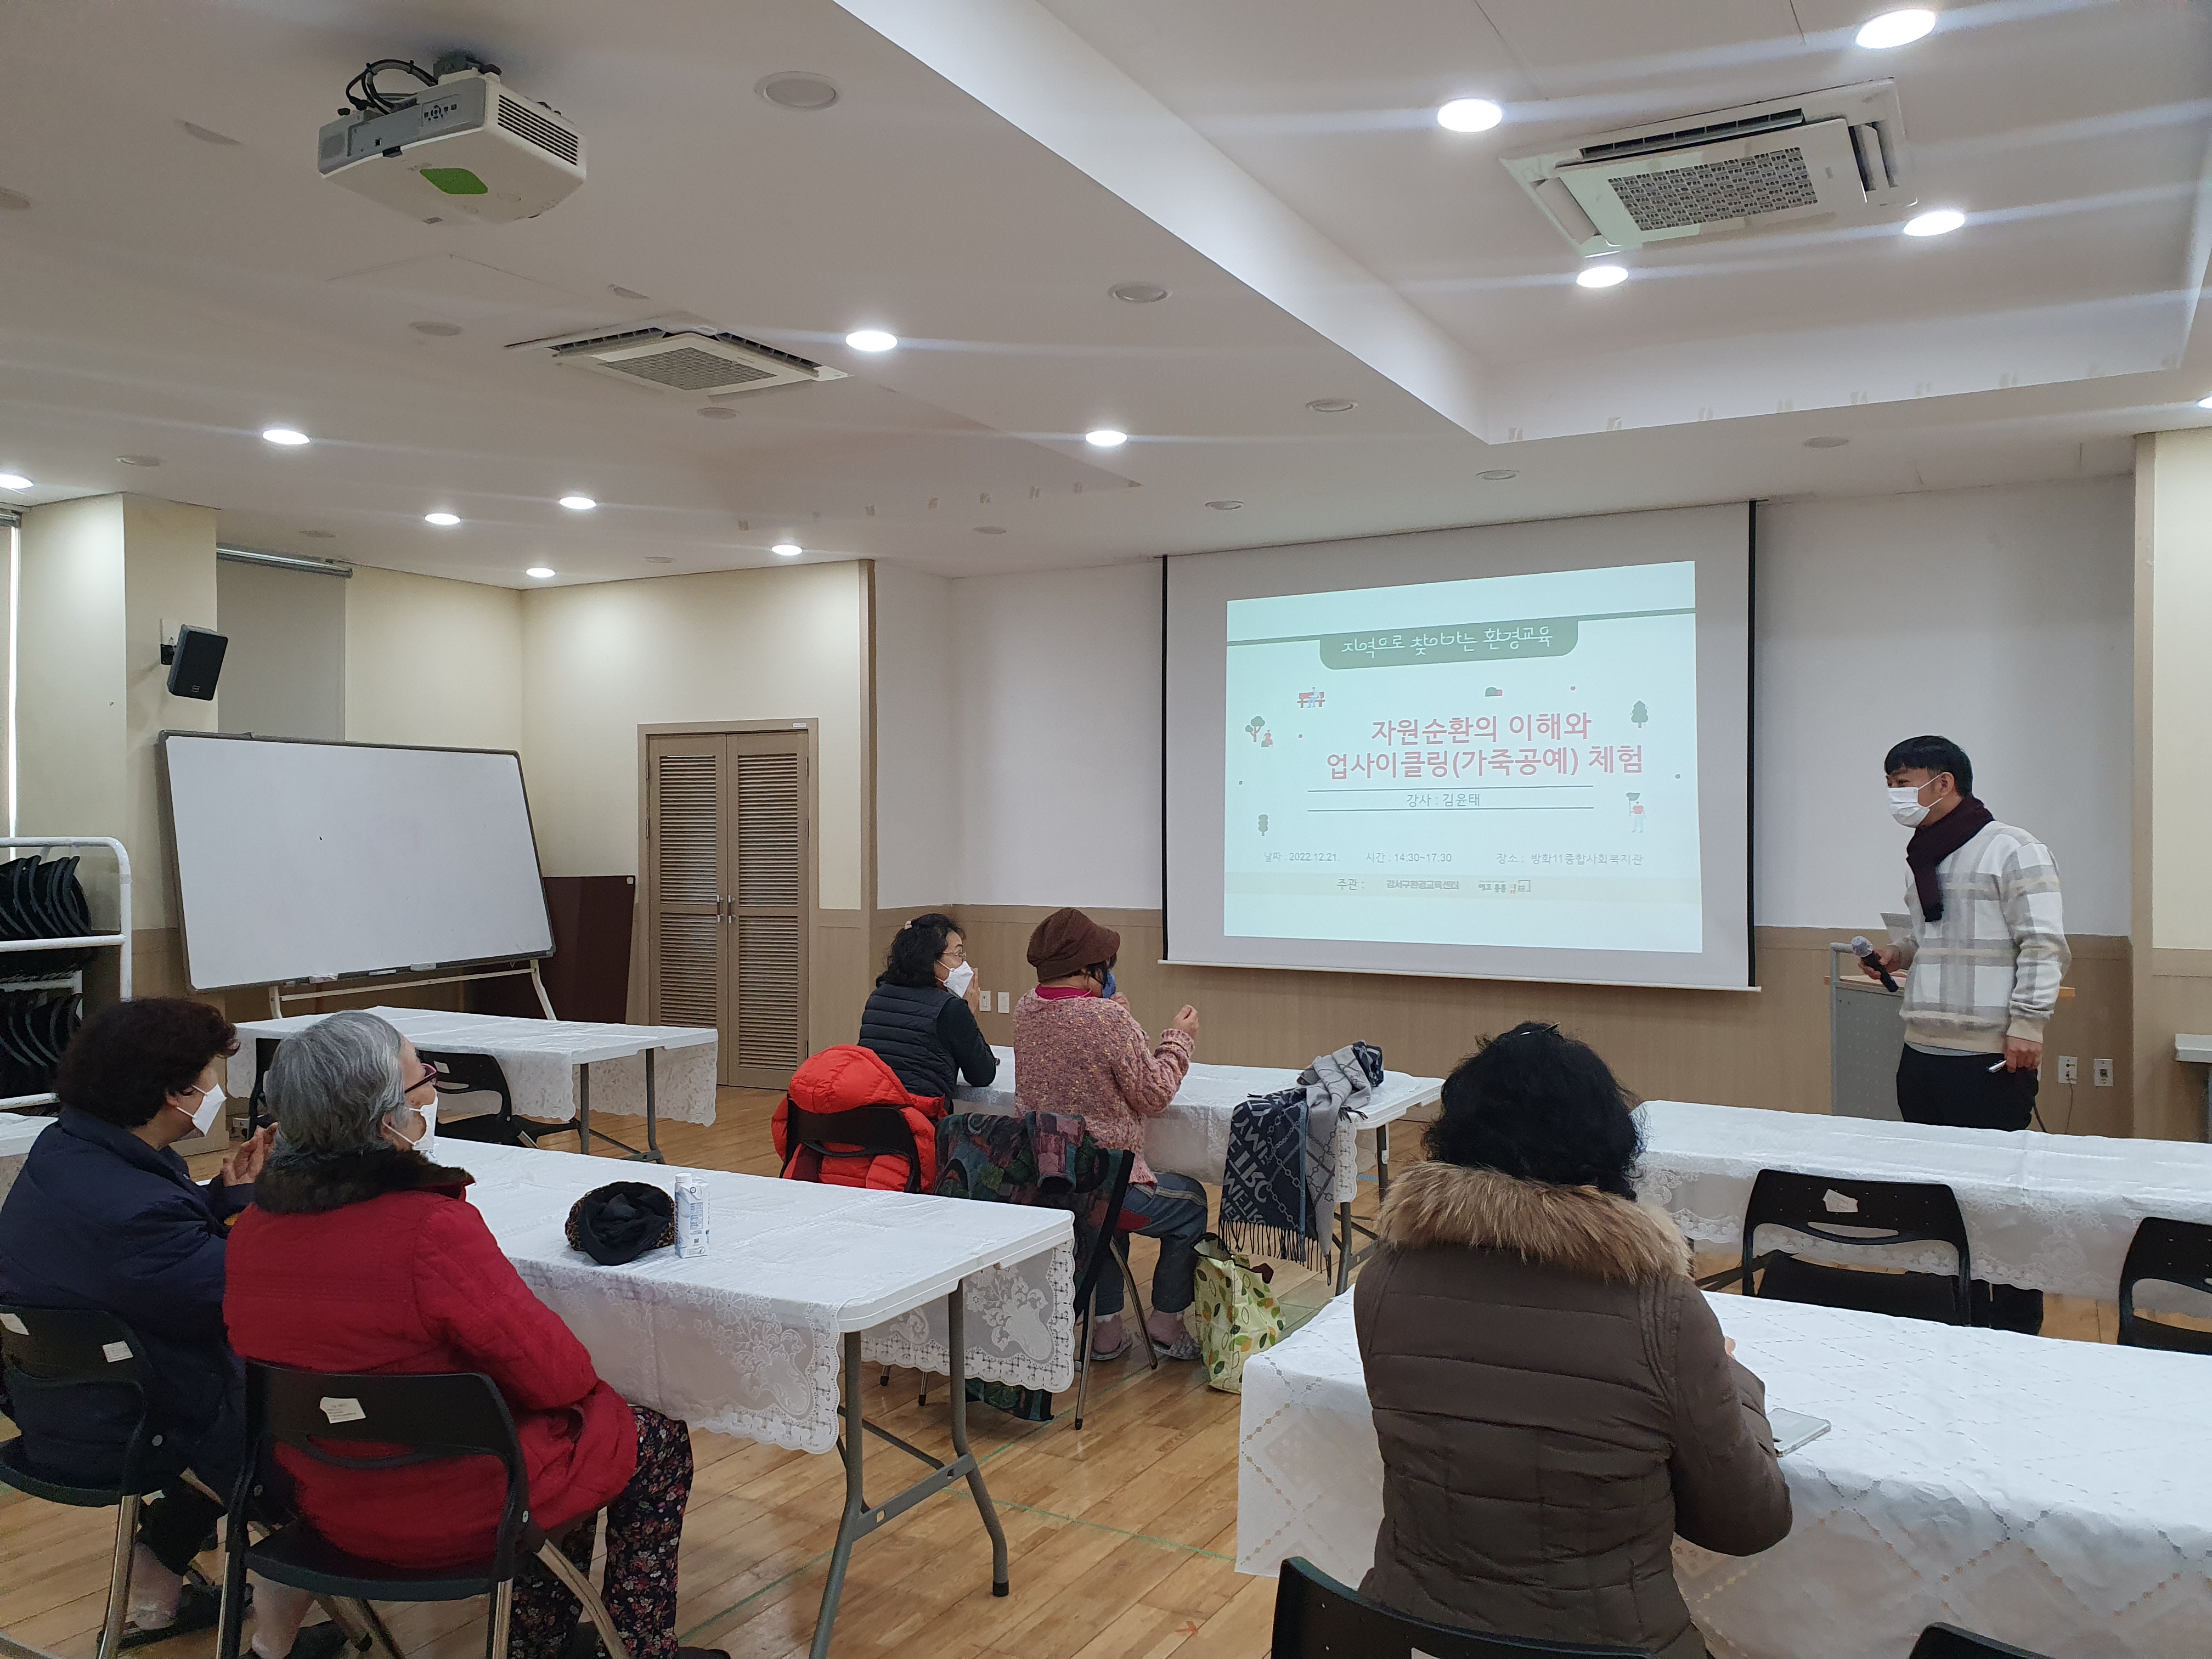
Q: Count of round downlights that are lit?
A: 13